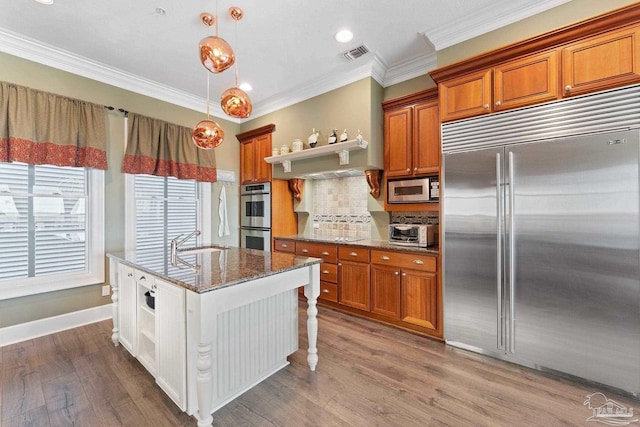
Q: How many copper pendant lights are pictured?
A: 3